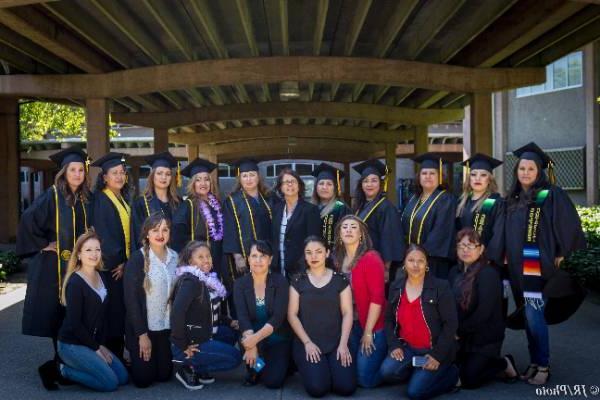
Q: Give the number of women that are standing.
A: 11